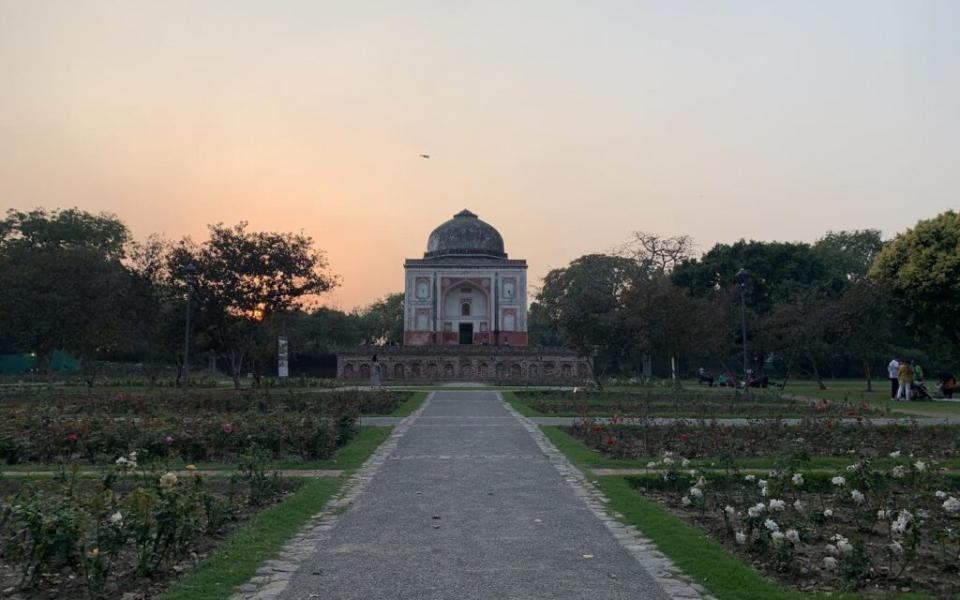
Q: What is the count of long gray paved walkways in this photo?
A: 1